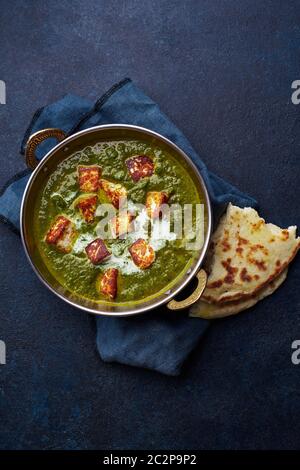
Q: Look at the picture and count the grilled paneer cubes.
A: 10